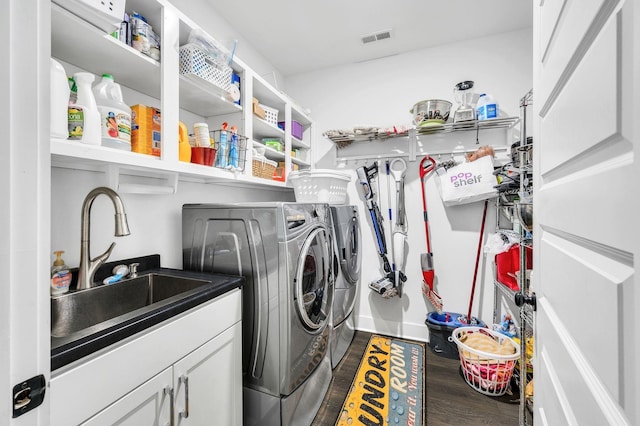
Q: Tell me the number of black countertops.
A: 1